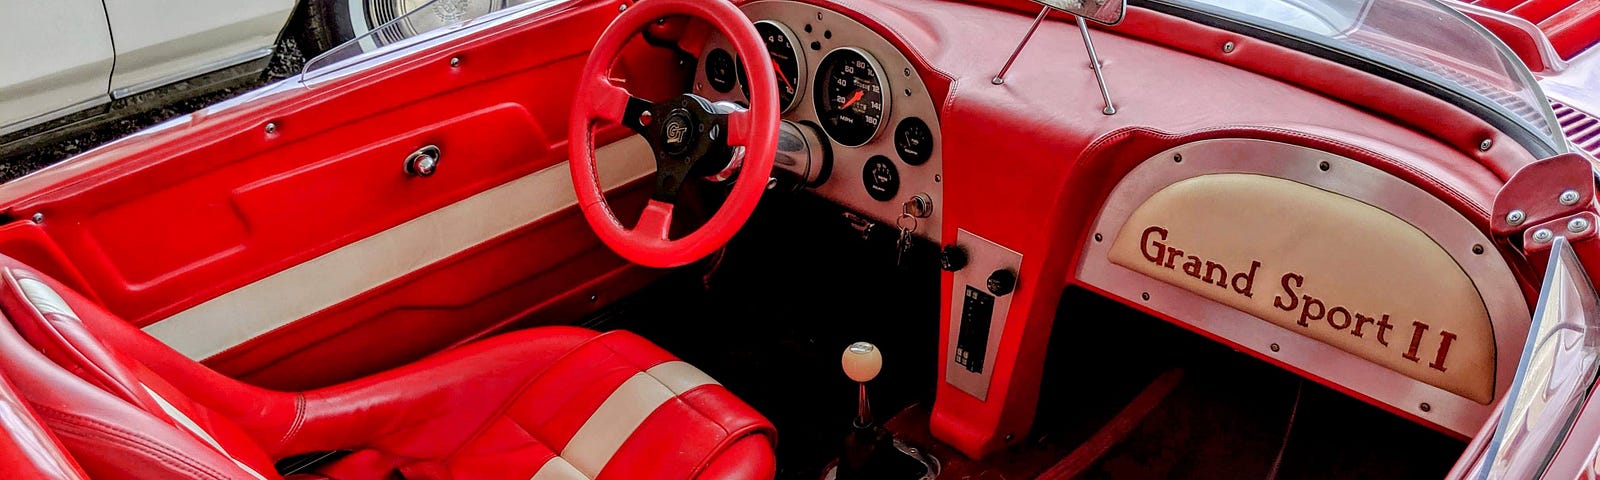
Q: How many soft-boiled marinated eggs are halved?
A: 0